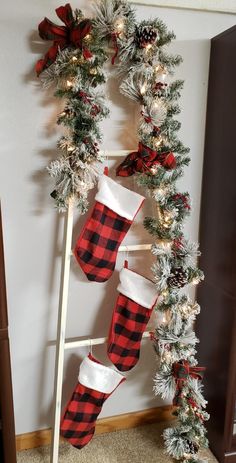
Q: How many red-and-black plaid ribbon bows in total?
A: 3